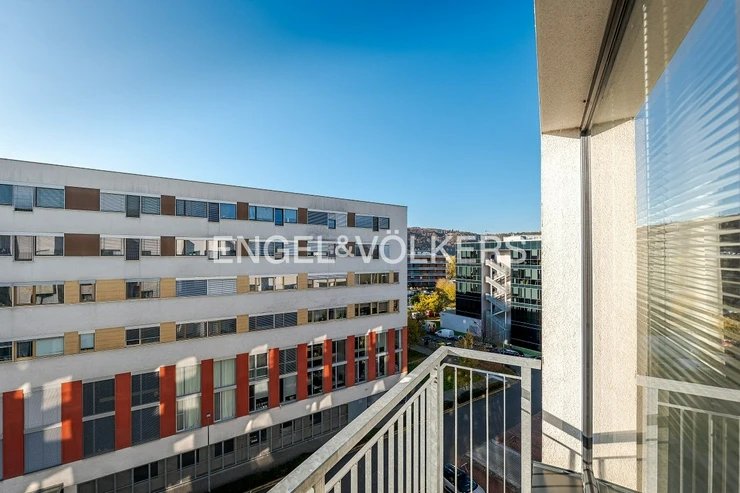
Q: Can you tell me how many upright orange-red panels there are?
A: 13